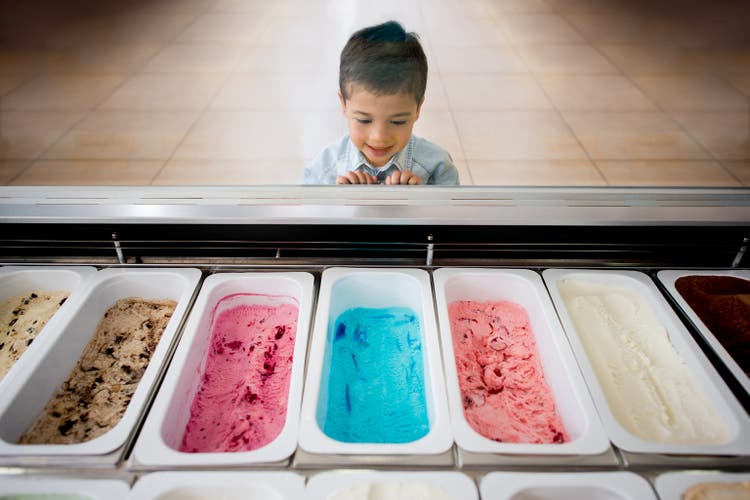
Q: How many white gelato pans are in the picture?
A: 12